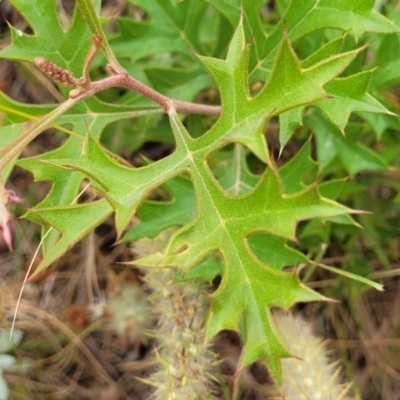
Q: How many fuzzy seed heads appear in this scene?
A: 2